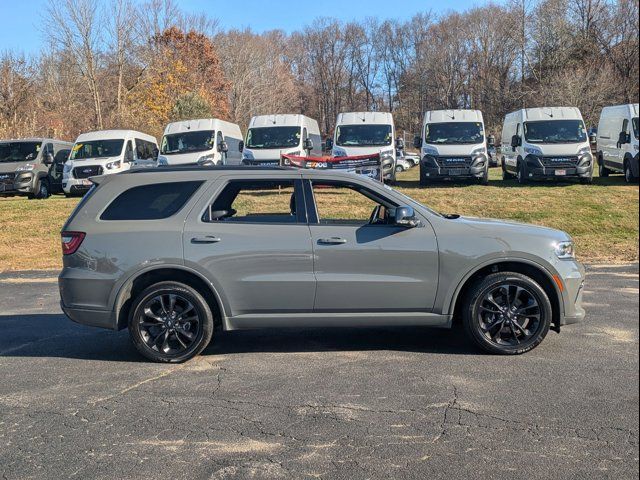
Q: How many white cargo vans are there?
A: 7